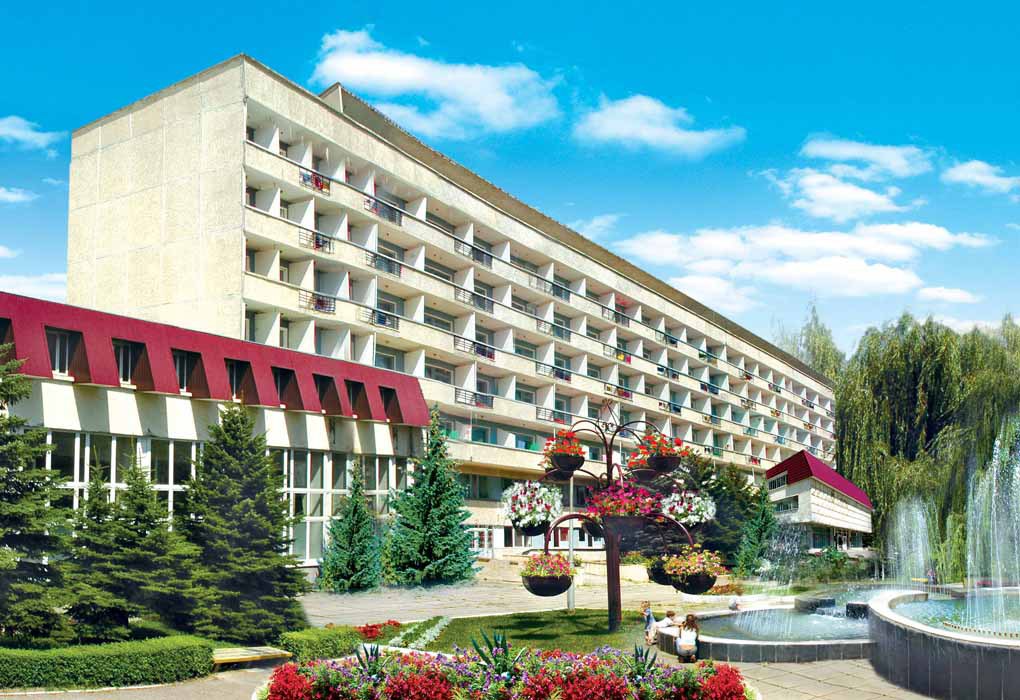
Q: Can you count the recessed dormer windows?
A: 9